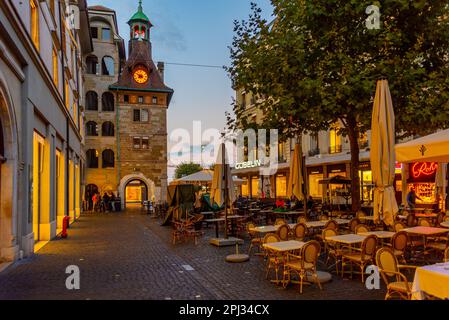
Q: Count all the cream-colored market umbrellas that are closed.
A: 3